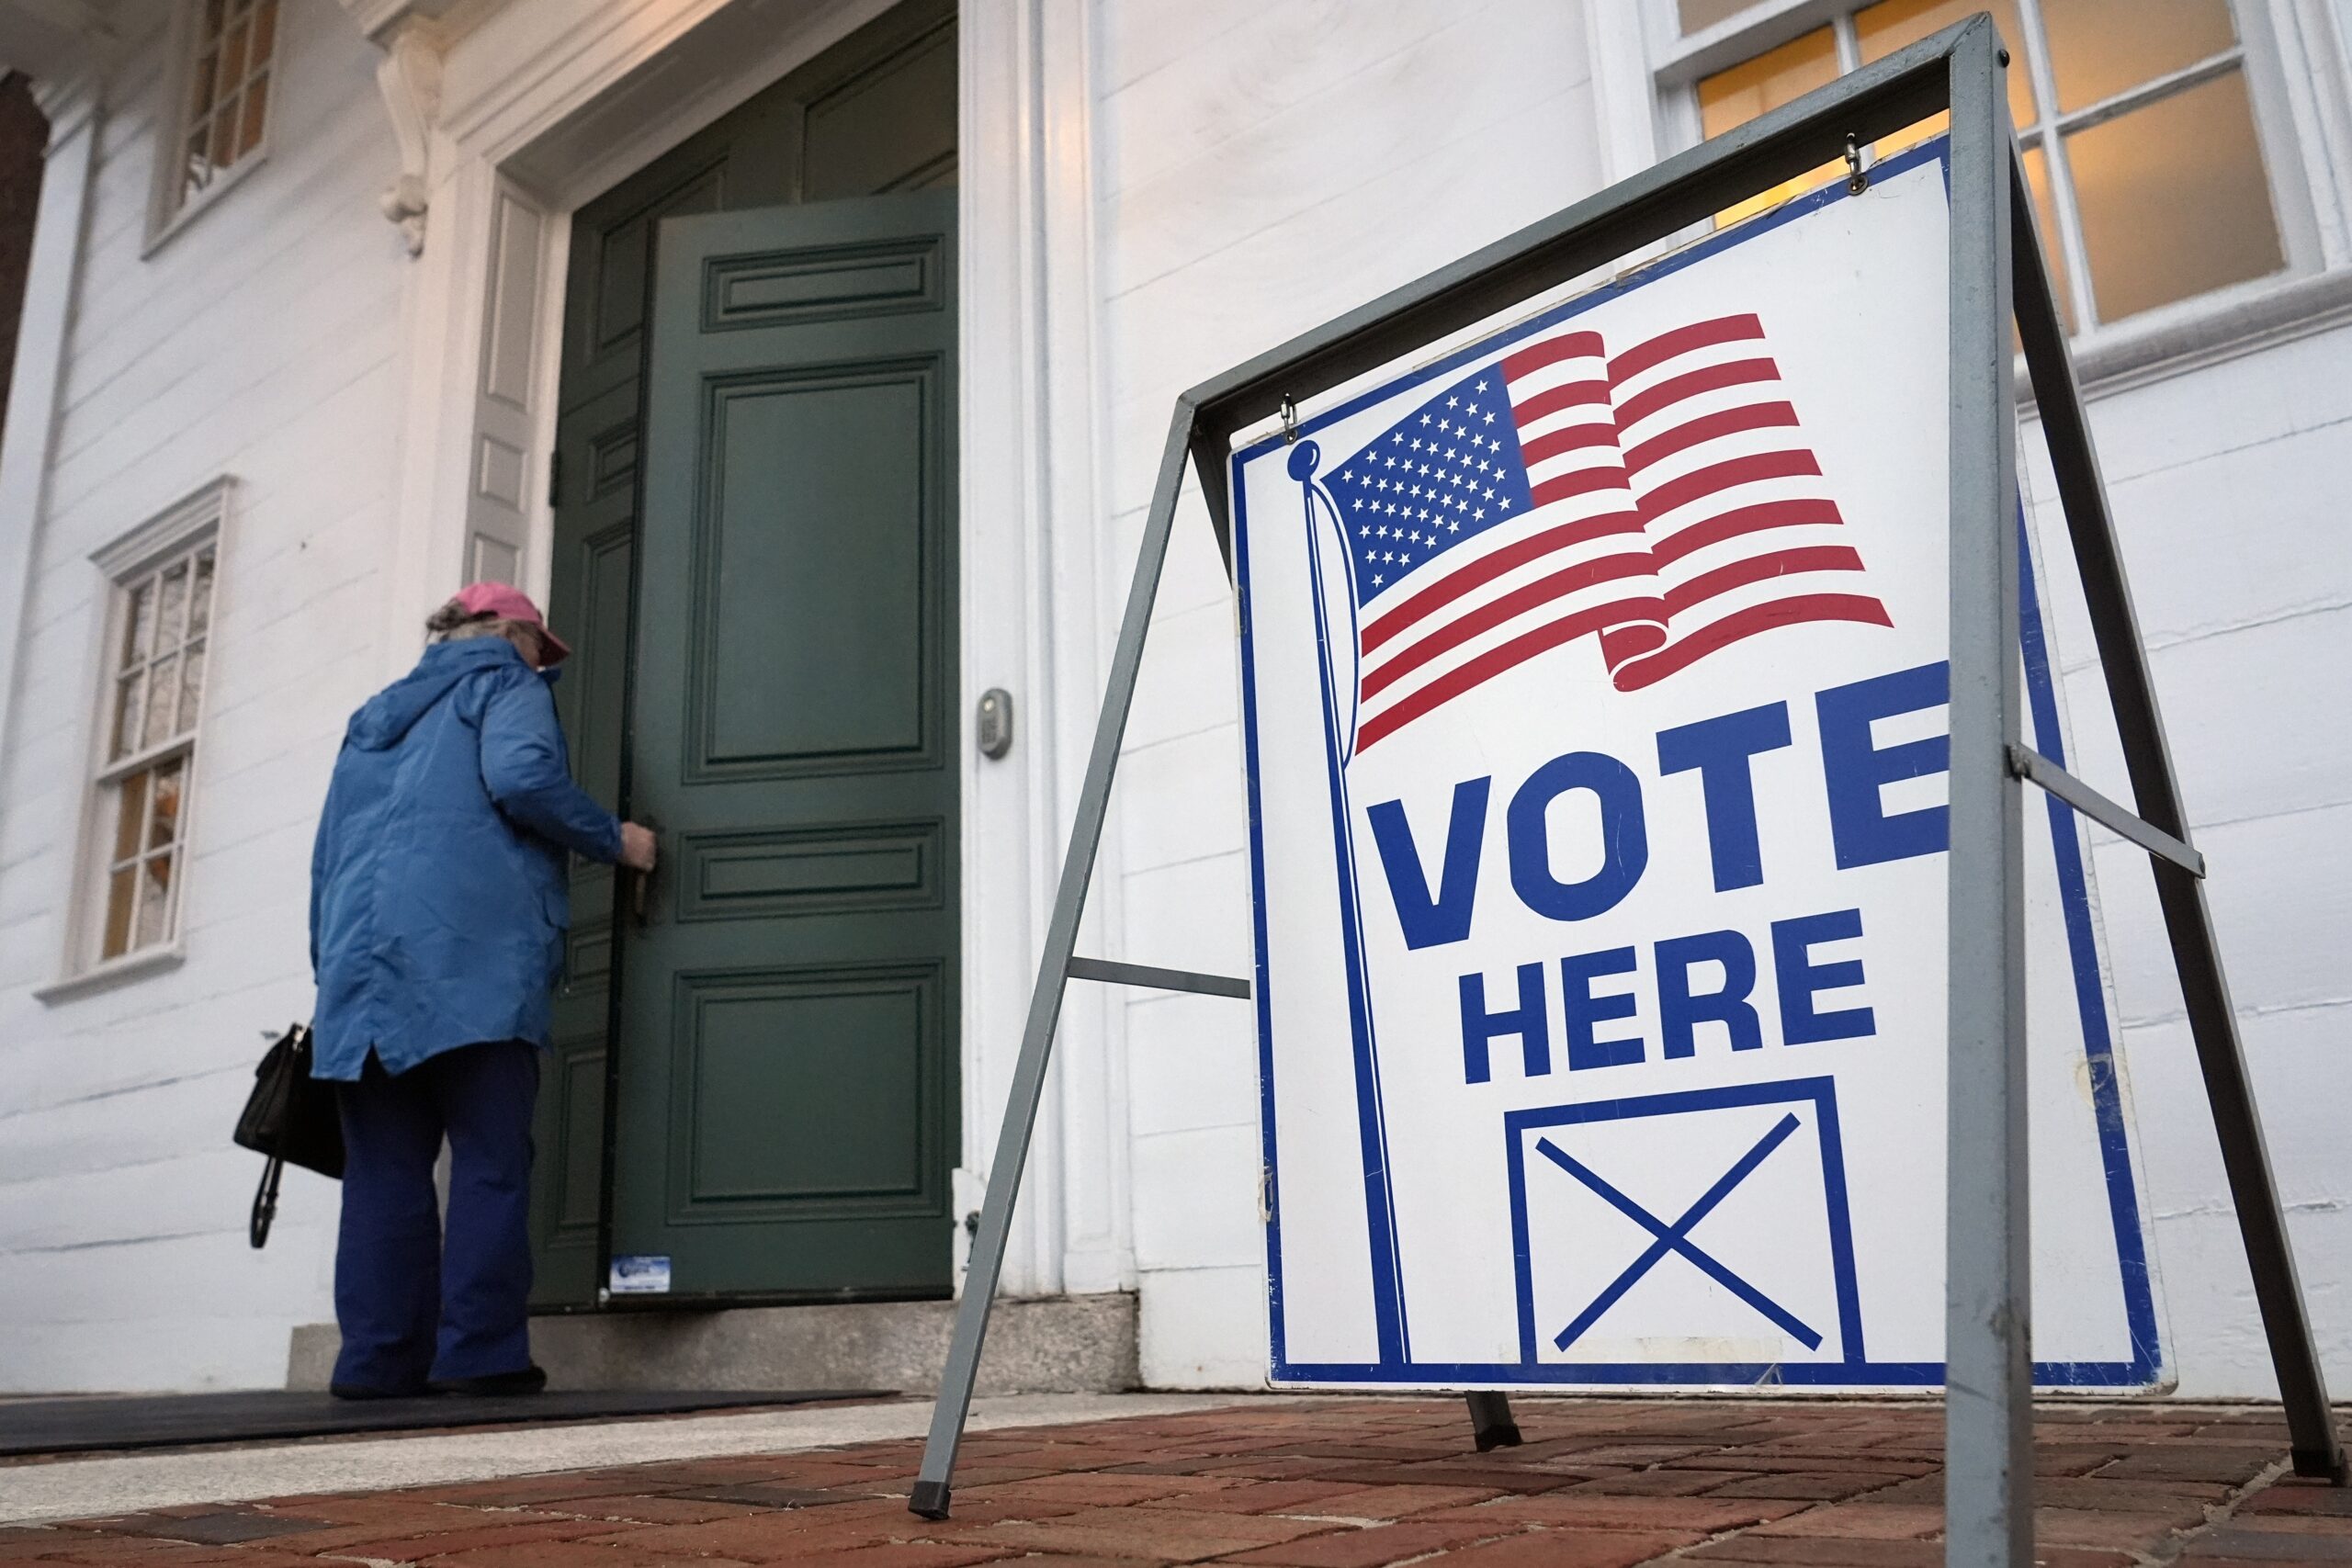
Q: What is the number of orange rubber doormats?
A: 0